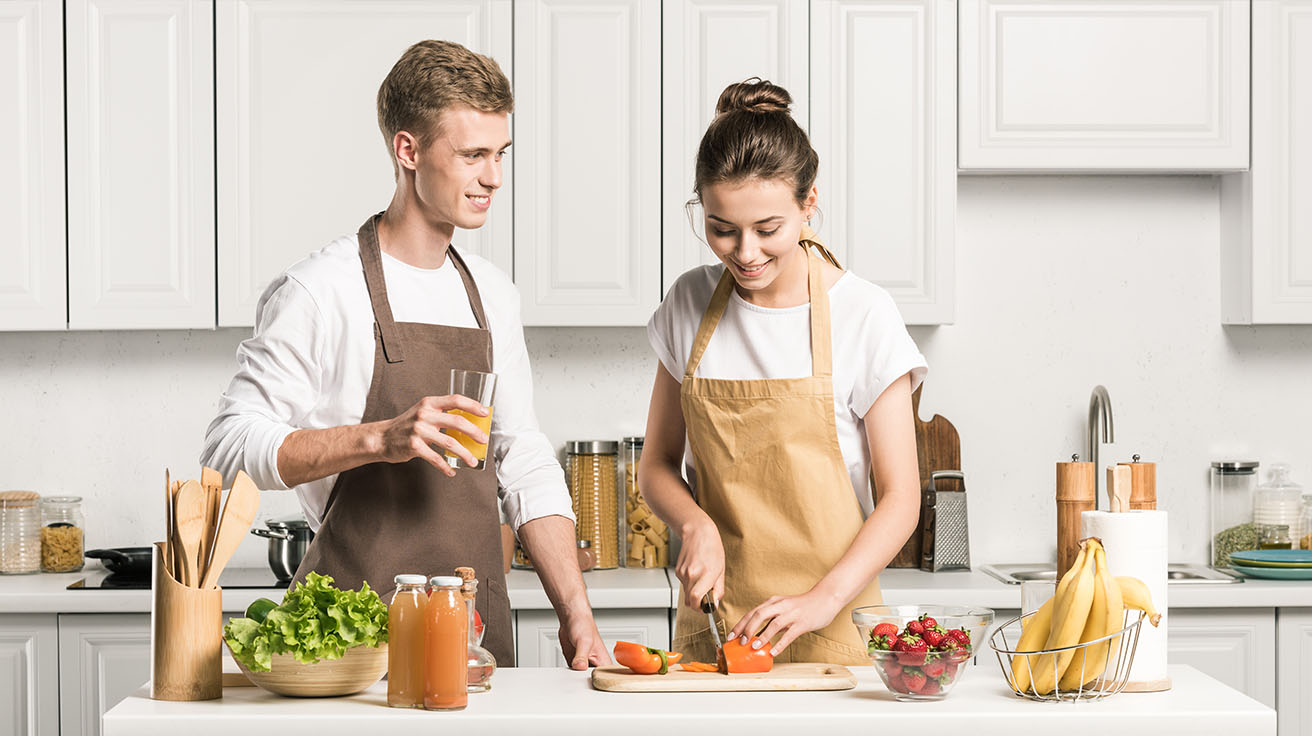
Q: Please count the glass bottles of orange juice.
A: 2